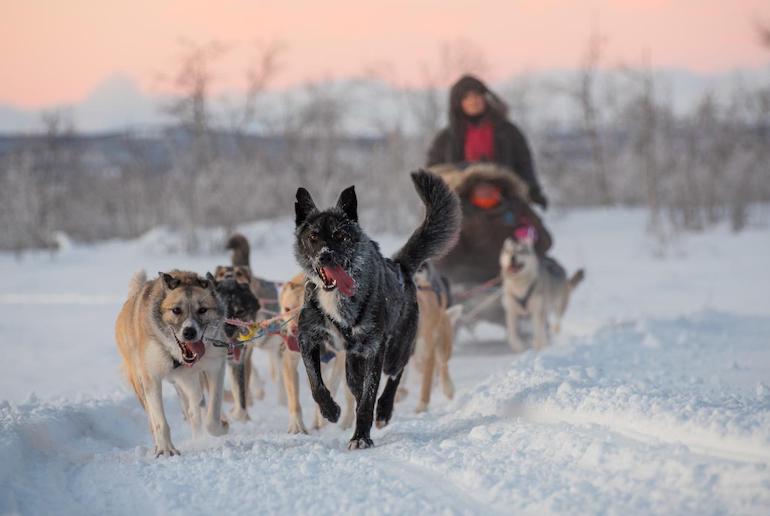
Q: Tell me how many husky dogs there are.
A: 7